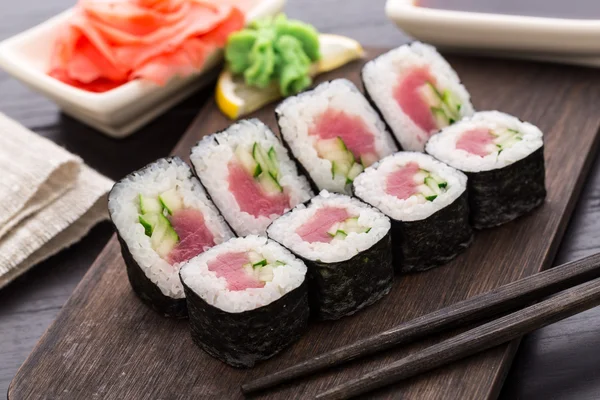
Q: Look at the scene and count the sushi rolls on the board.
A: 8